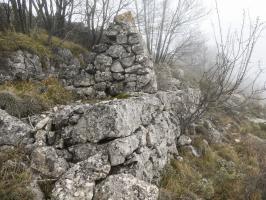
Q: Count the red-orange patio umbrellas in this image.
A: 0